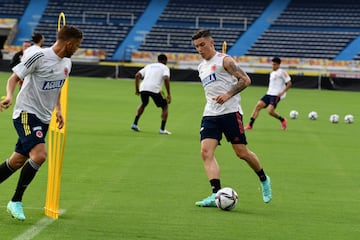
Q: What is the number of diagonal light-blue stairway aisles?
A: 4